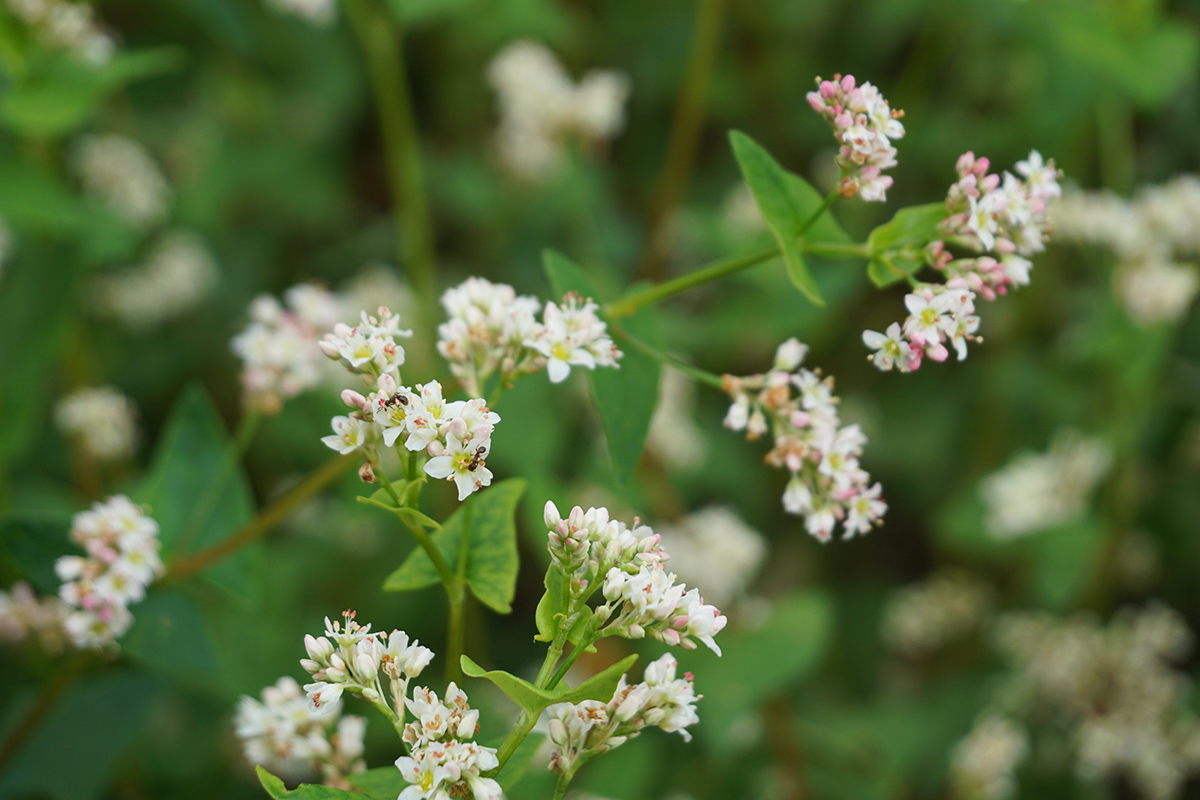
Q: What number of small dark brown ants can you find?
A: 2